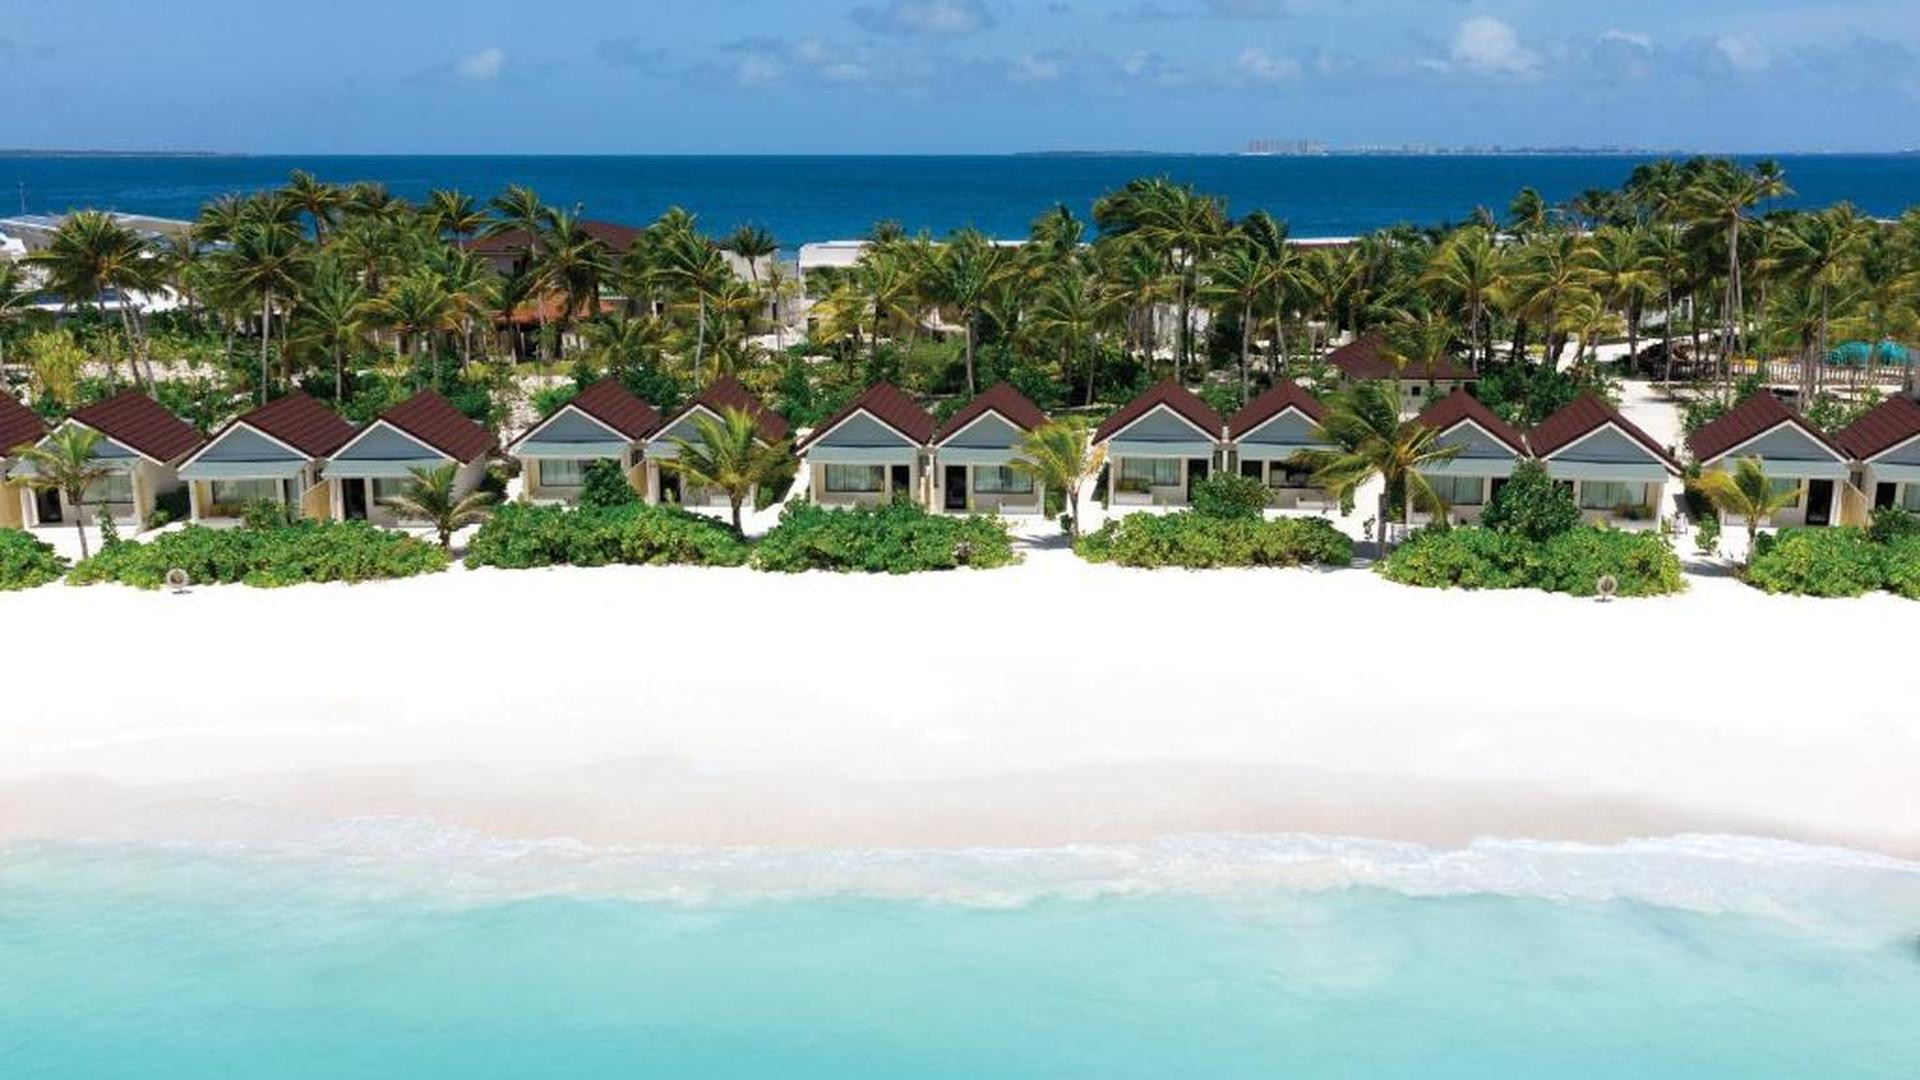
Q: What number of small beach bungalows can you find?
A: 14